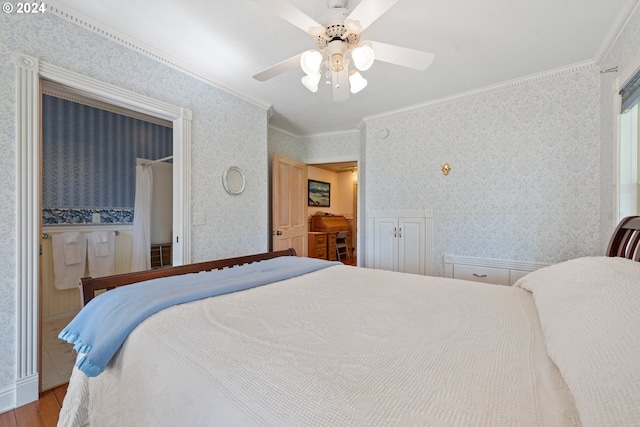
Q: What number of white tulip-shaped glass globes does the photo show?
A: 4